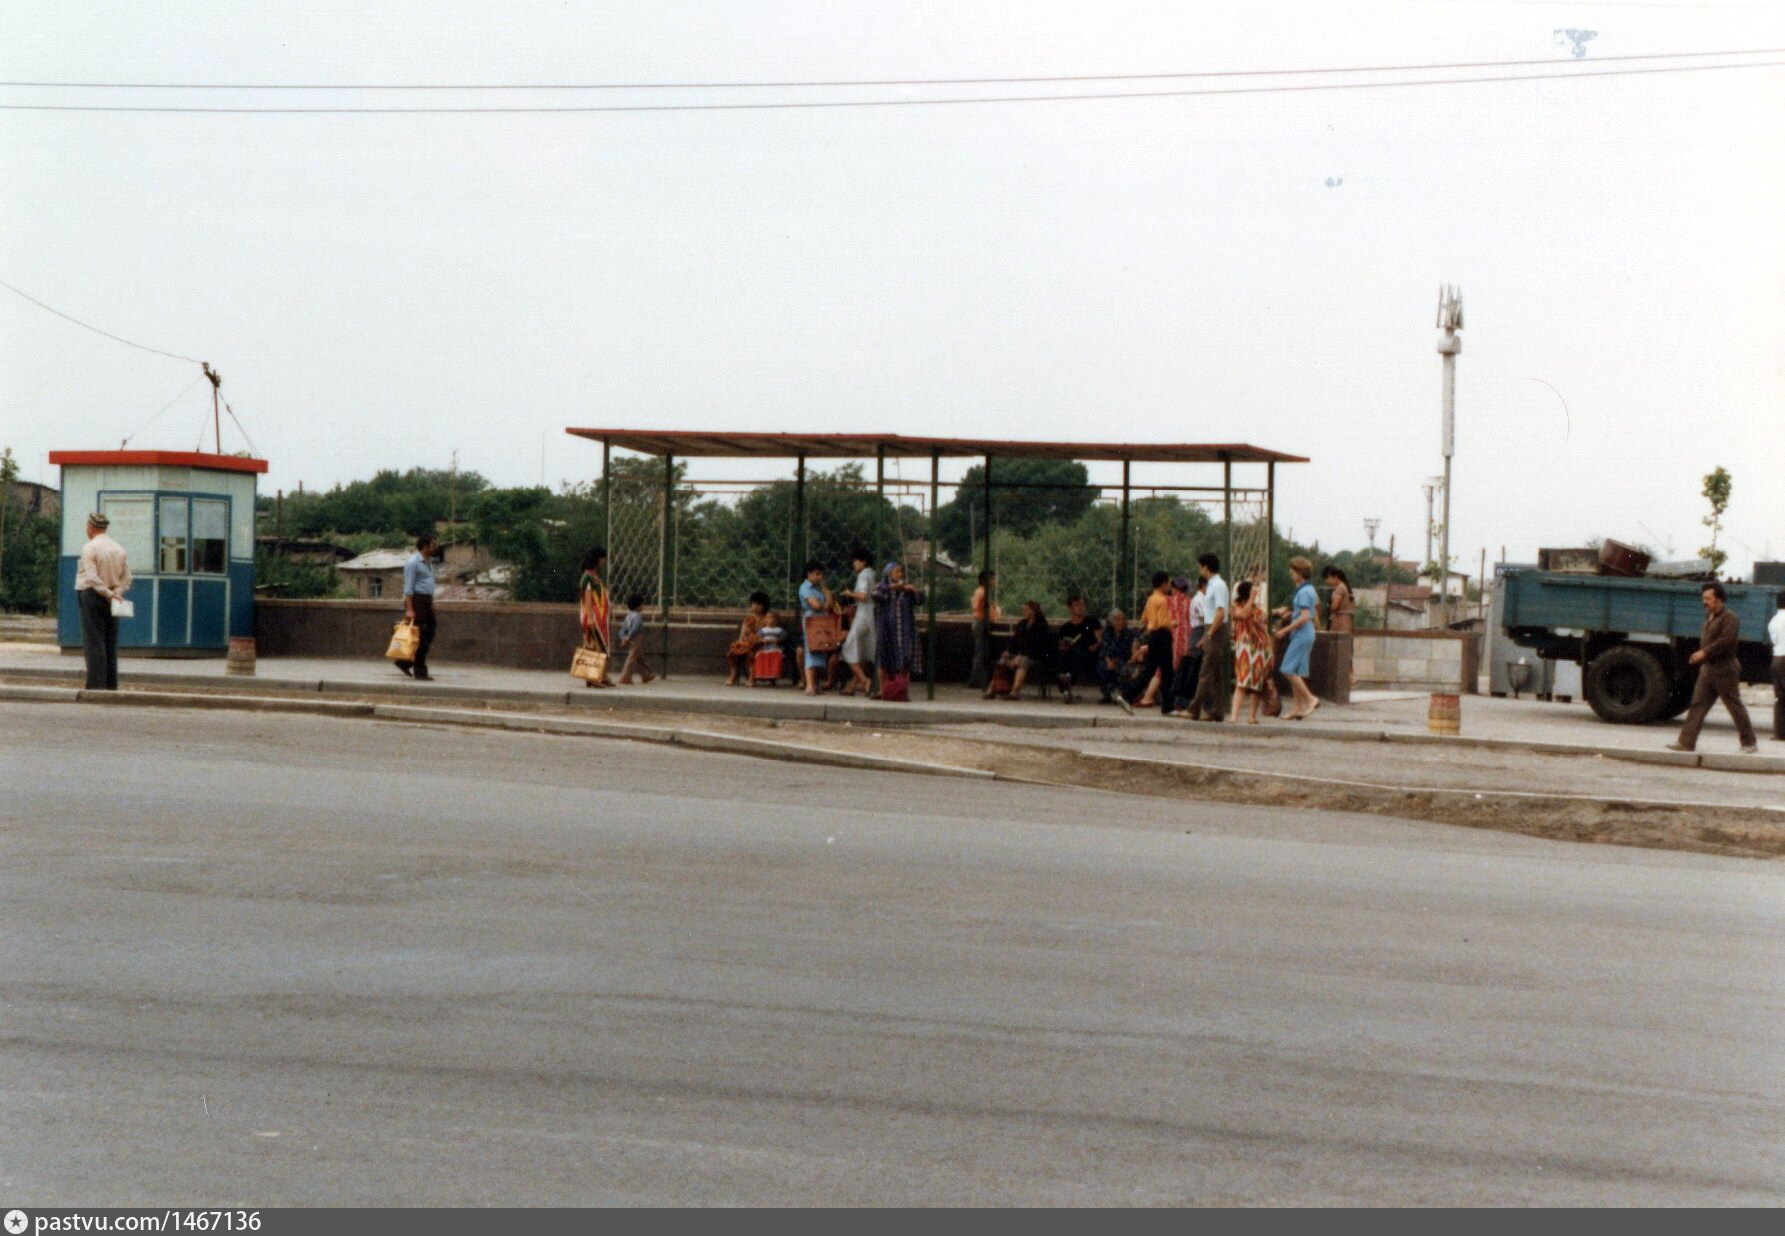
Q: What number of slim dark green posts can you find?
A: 9